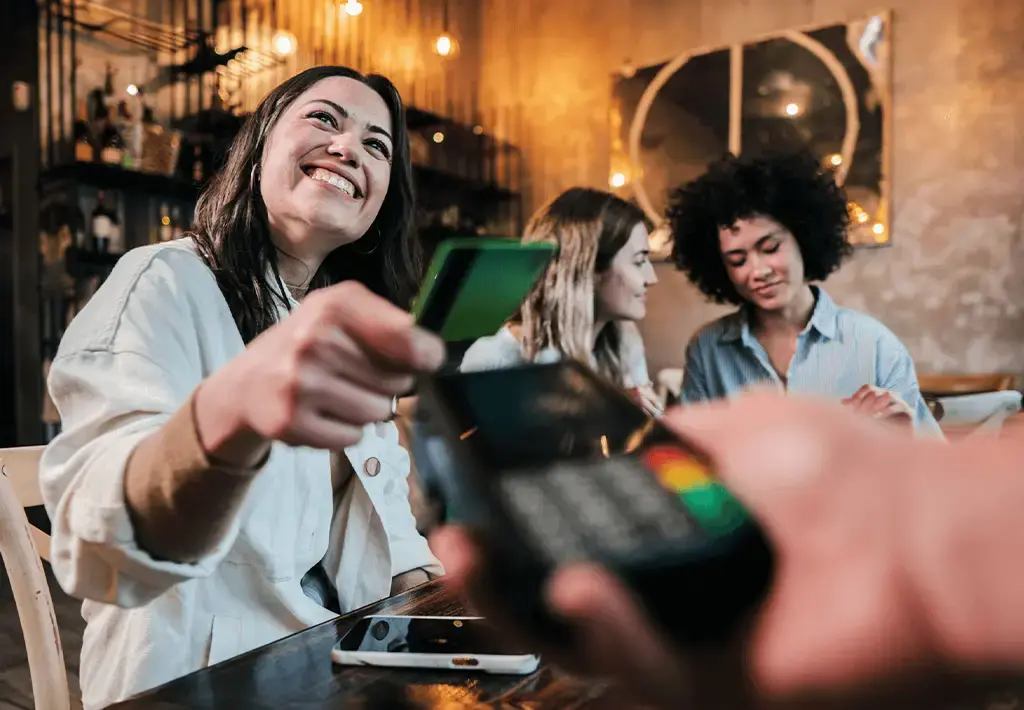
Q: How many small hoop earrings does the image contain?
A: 2